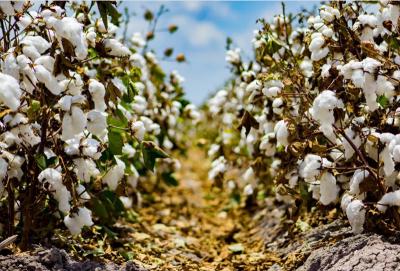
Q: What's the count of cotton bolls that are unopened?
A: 5